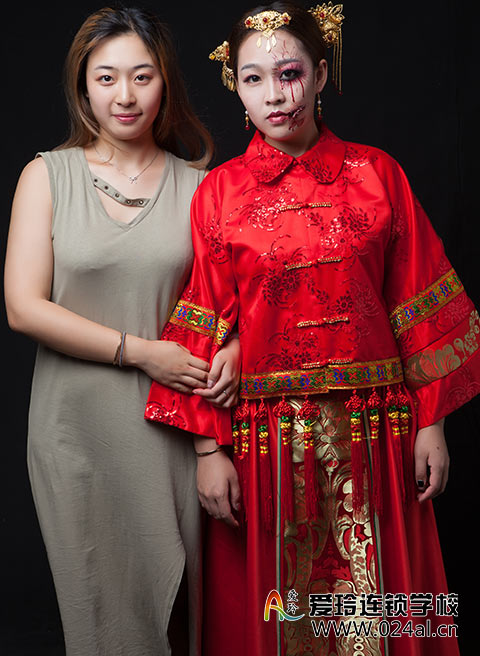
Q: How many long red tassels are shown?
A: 9